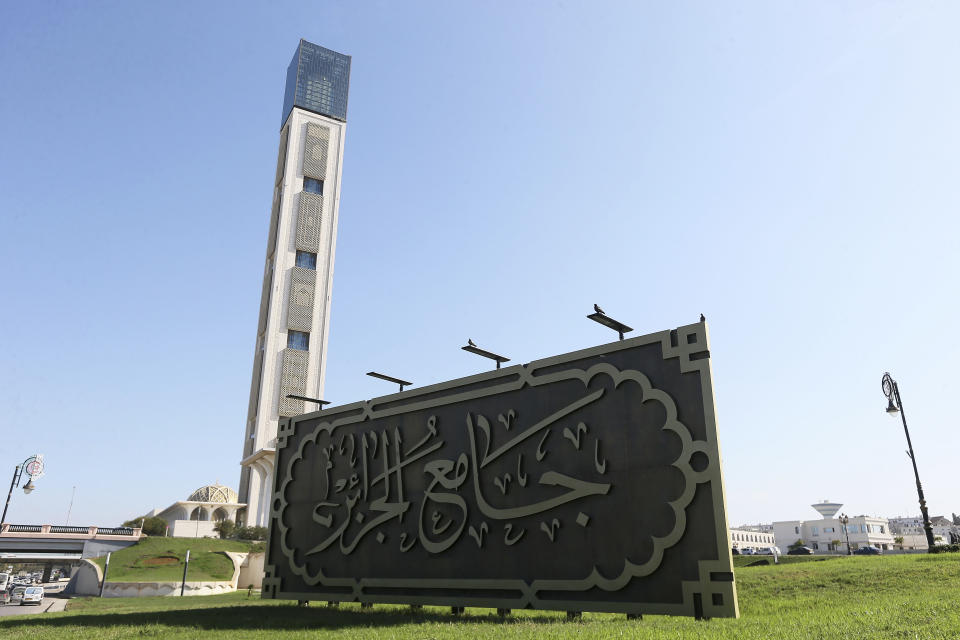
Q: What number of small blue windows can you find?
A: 3